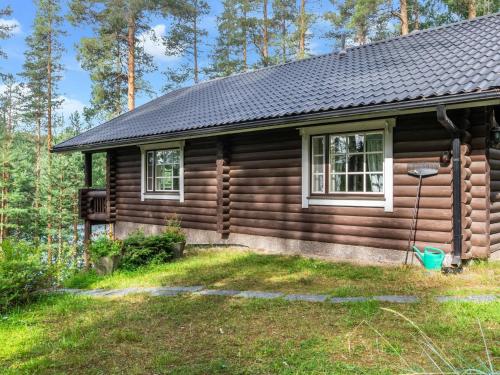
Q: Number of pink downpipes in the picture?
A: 0